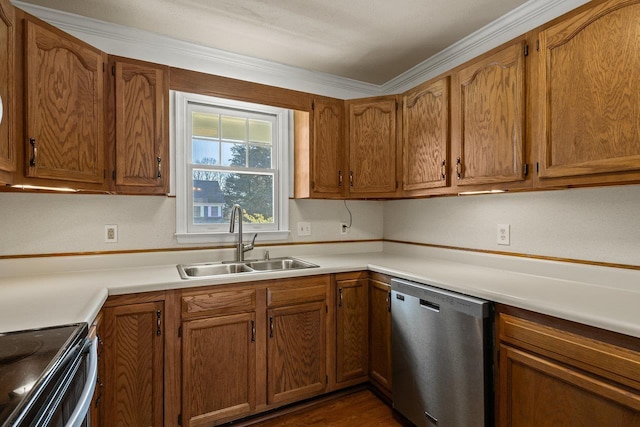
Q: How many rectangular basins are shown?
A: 2